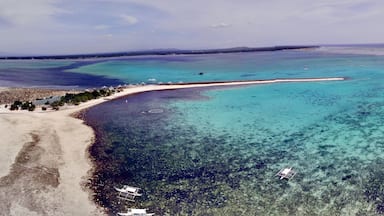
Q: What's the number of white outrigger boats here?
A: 3